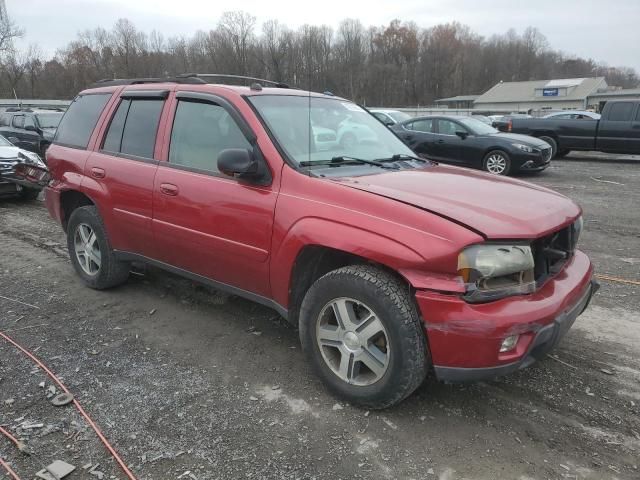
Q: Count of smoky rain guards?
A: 2